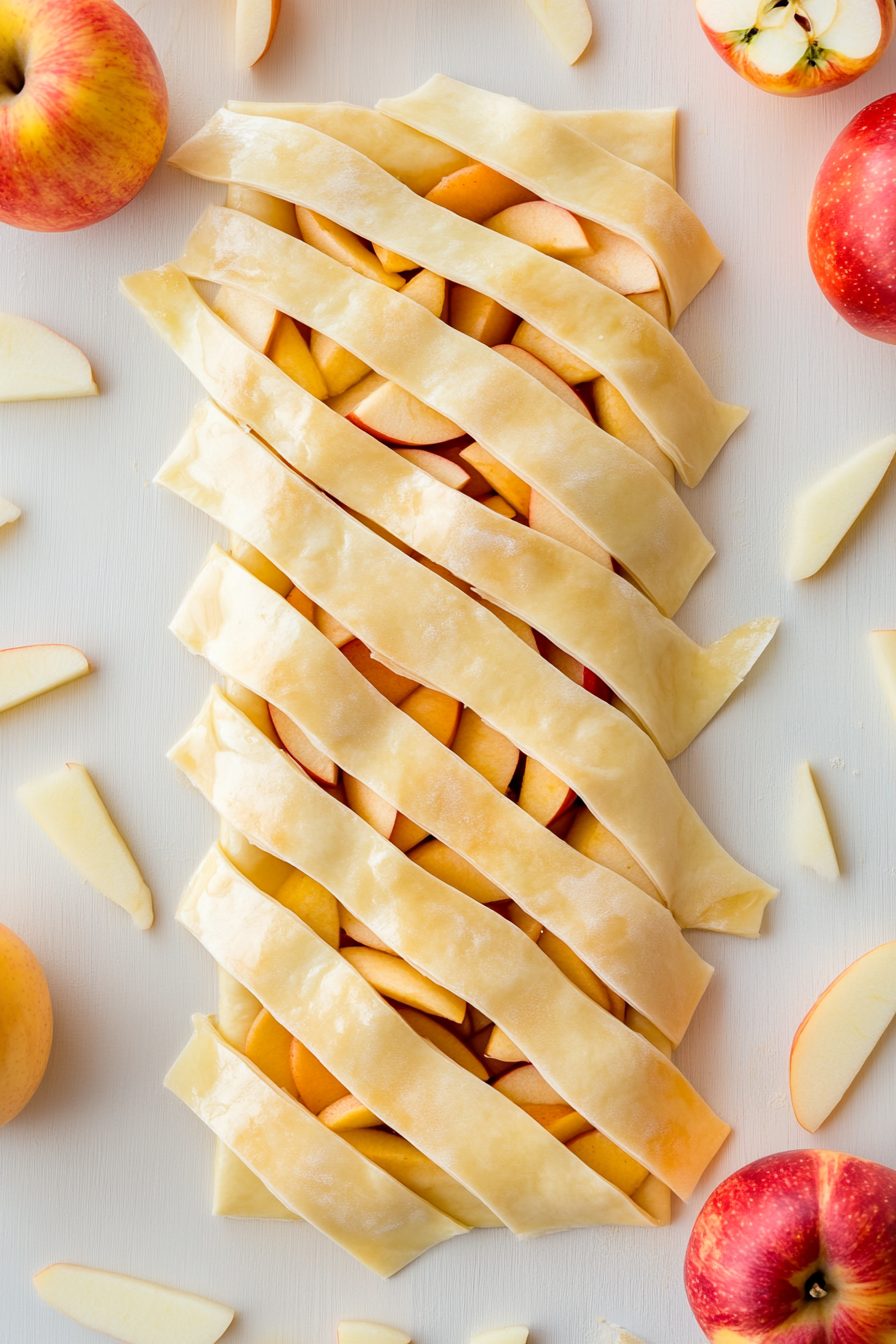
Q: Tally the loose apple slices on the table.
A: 13